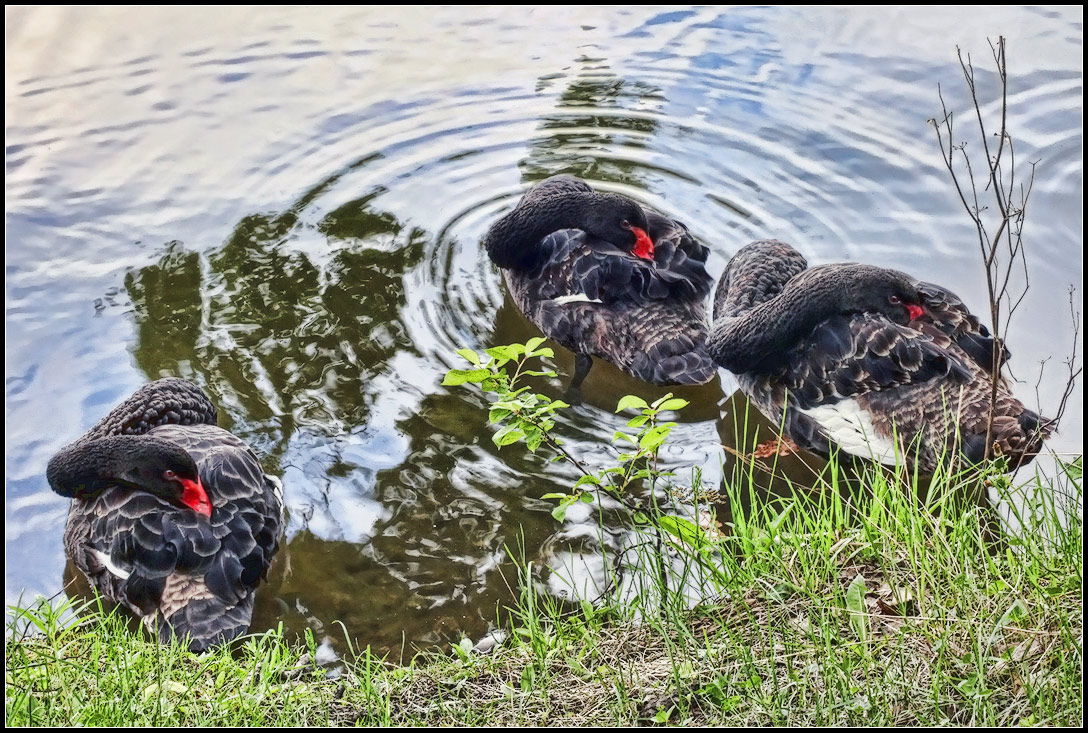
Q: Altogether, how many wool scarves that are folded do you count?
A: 0